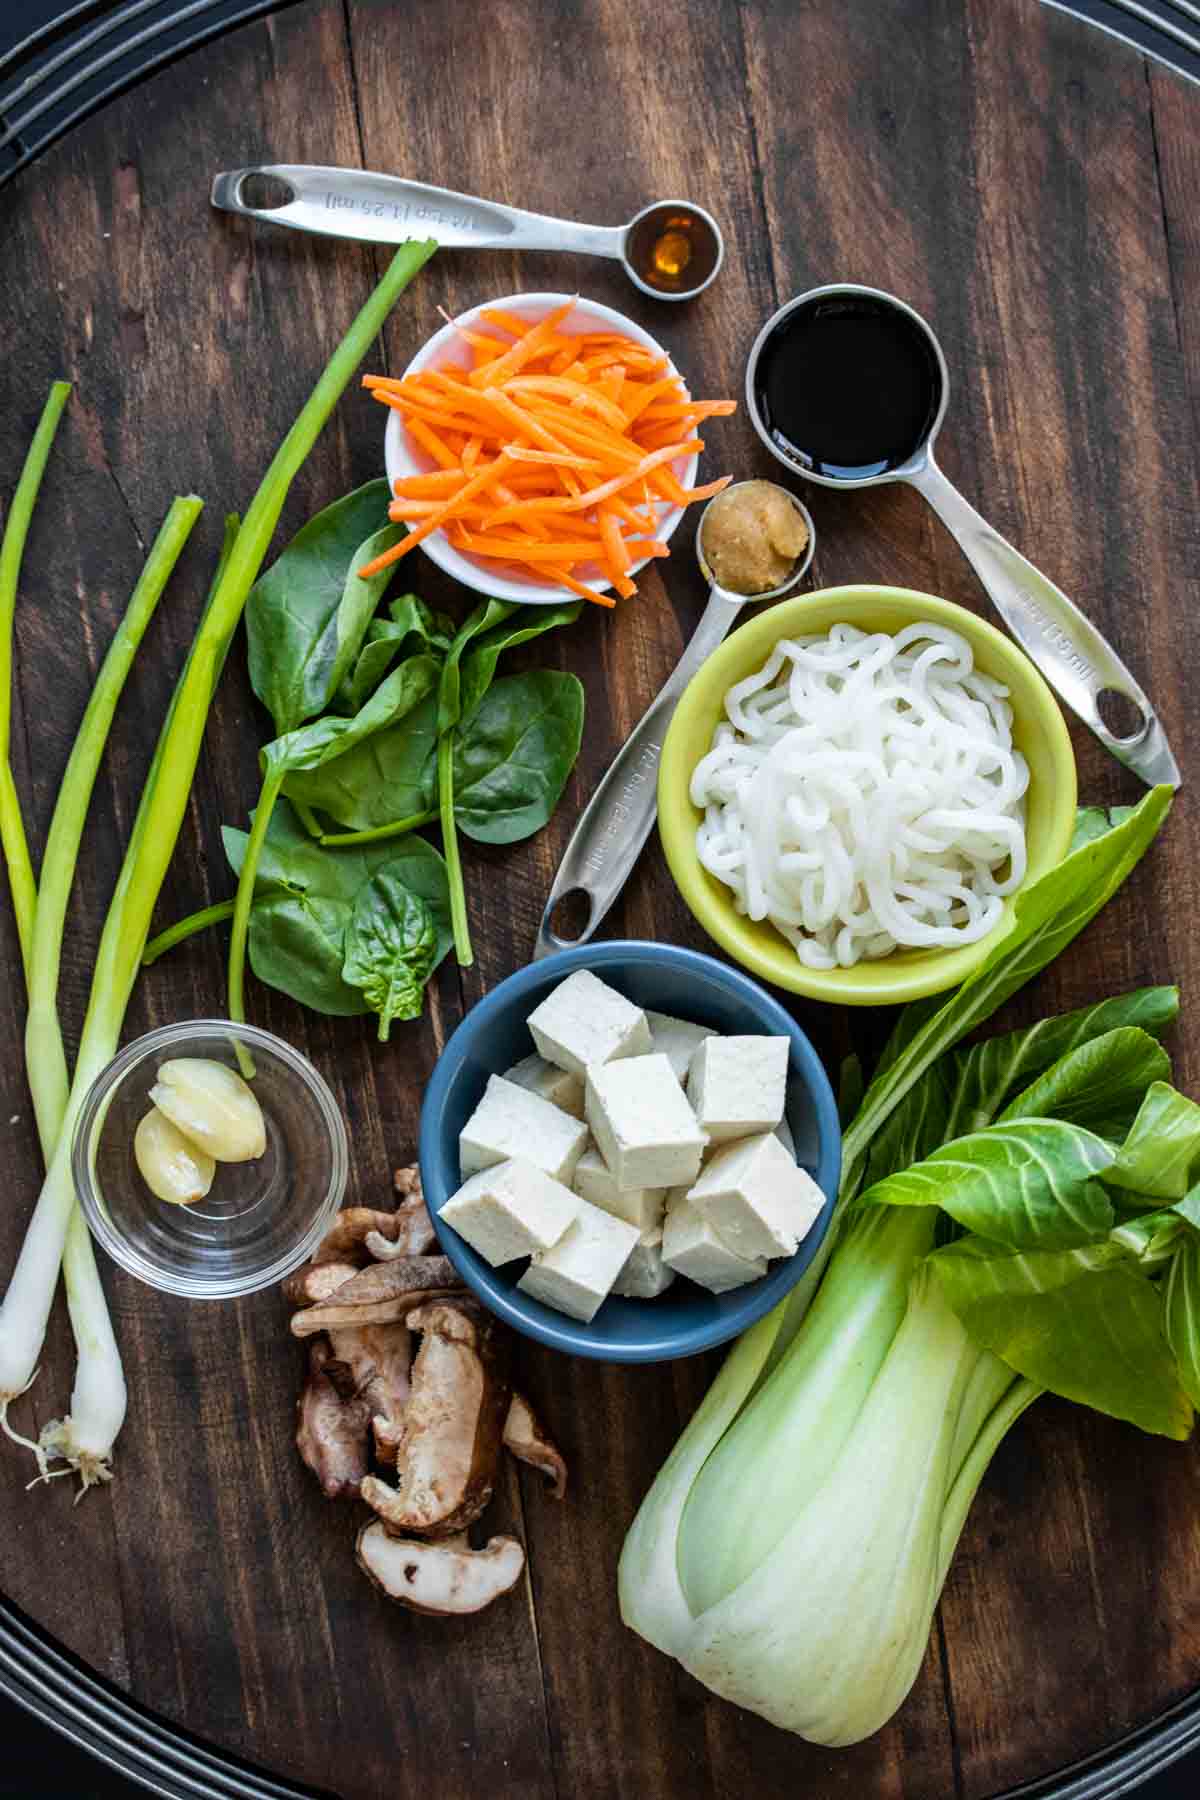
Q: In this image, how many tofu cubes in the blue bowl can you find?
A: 13